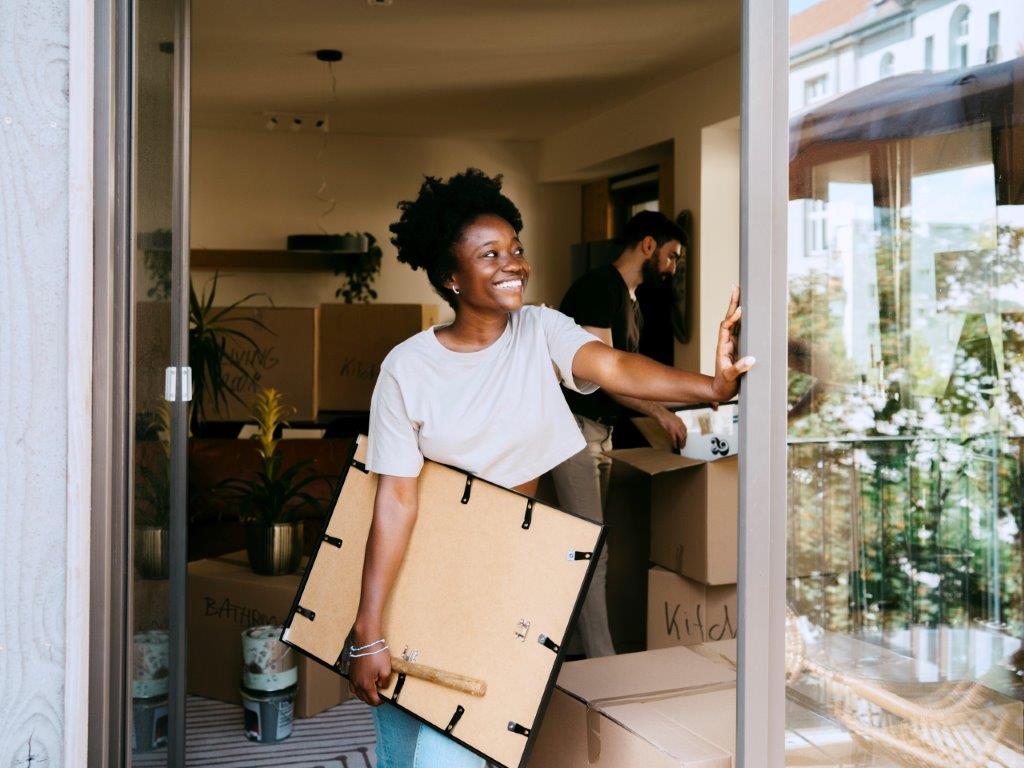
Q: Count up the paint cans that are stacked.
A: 2